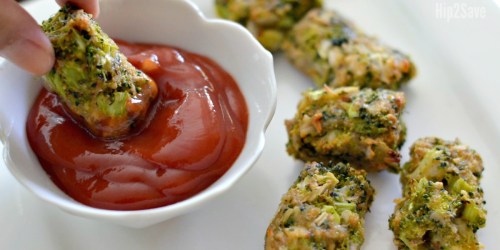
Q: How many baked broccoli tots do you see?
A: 6